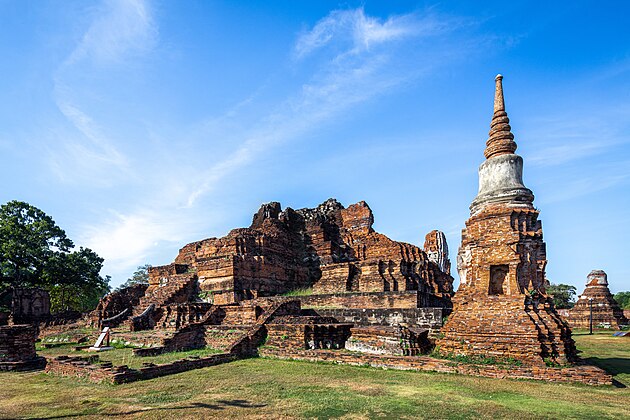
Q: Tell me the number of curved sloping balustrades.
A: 2